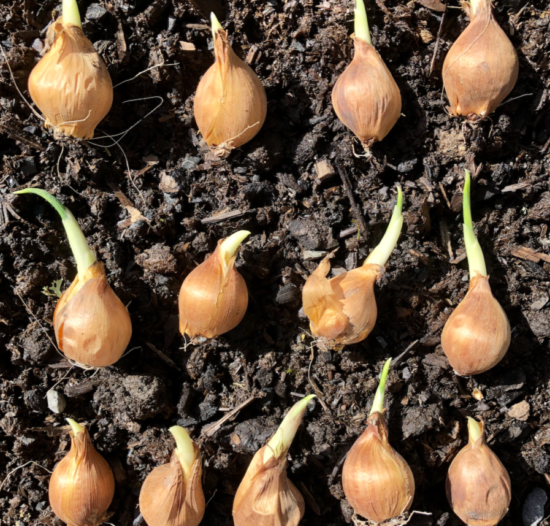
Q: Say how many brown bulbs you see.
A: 13